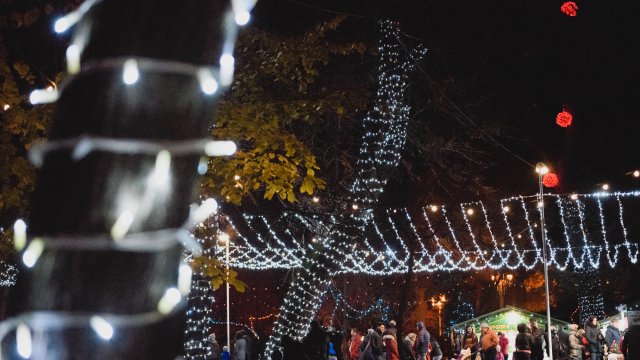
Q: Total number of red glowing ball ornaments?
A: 3